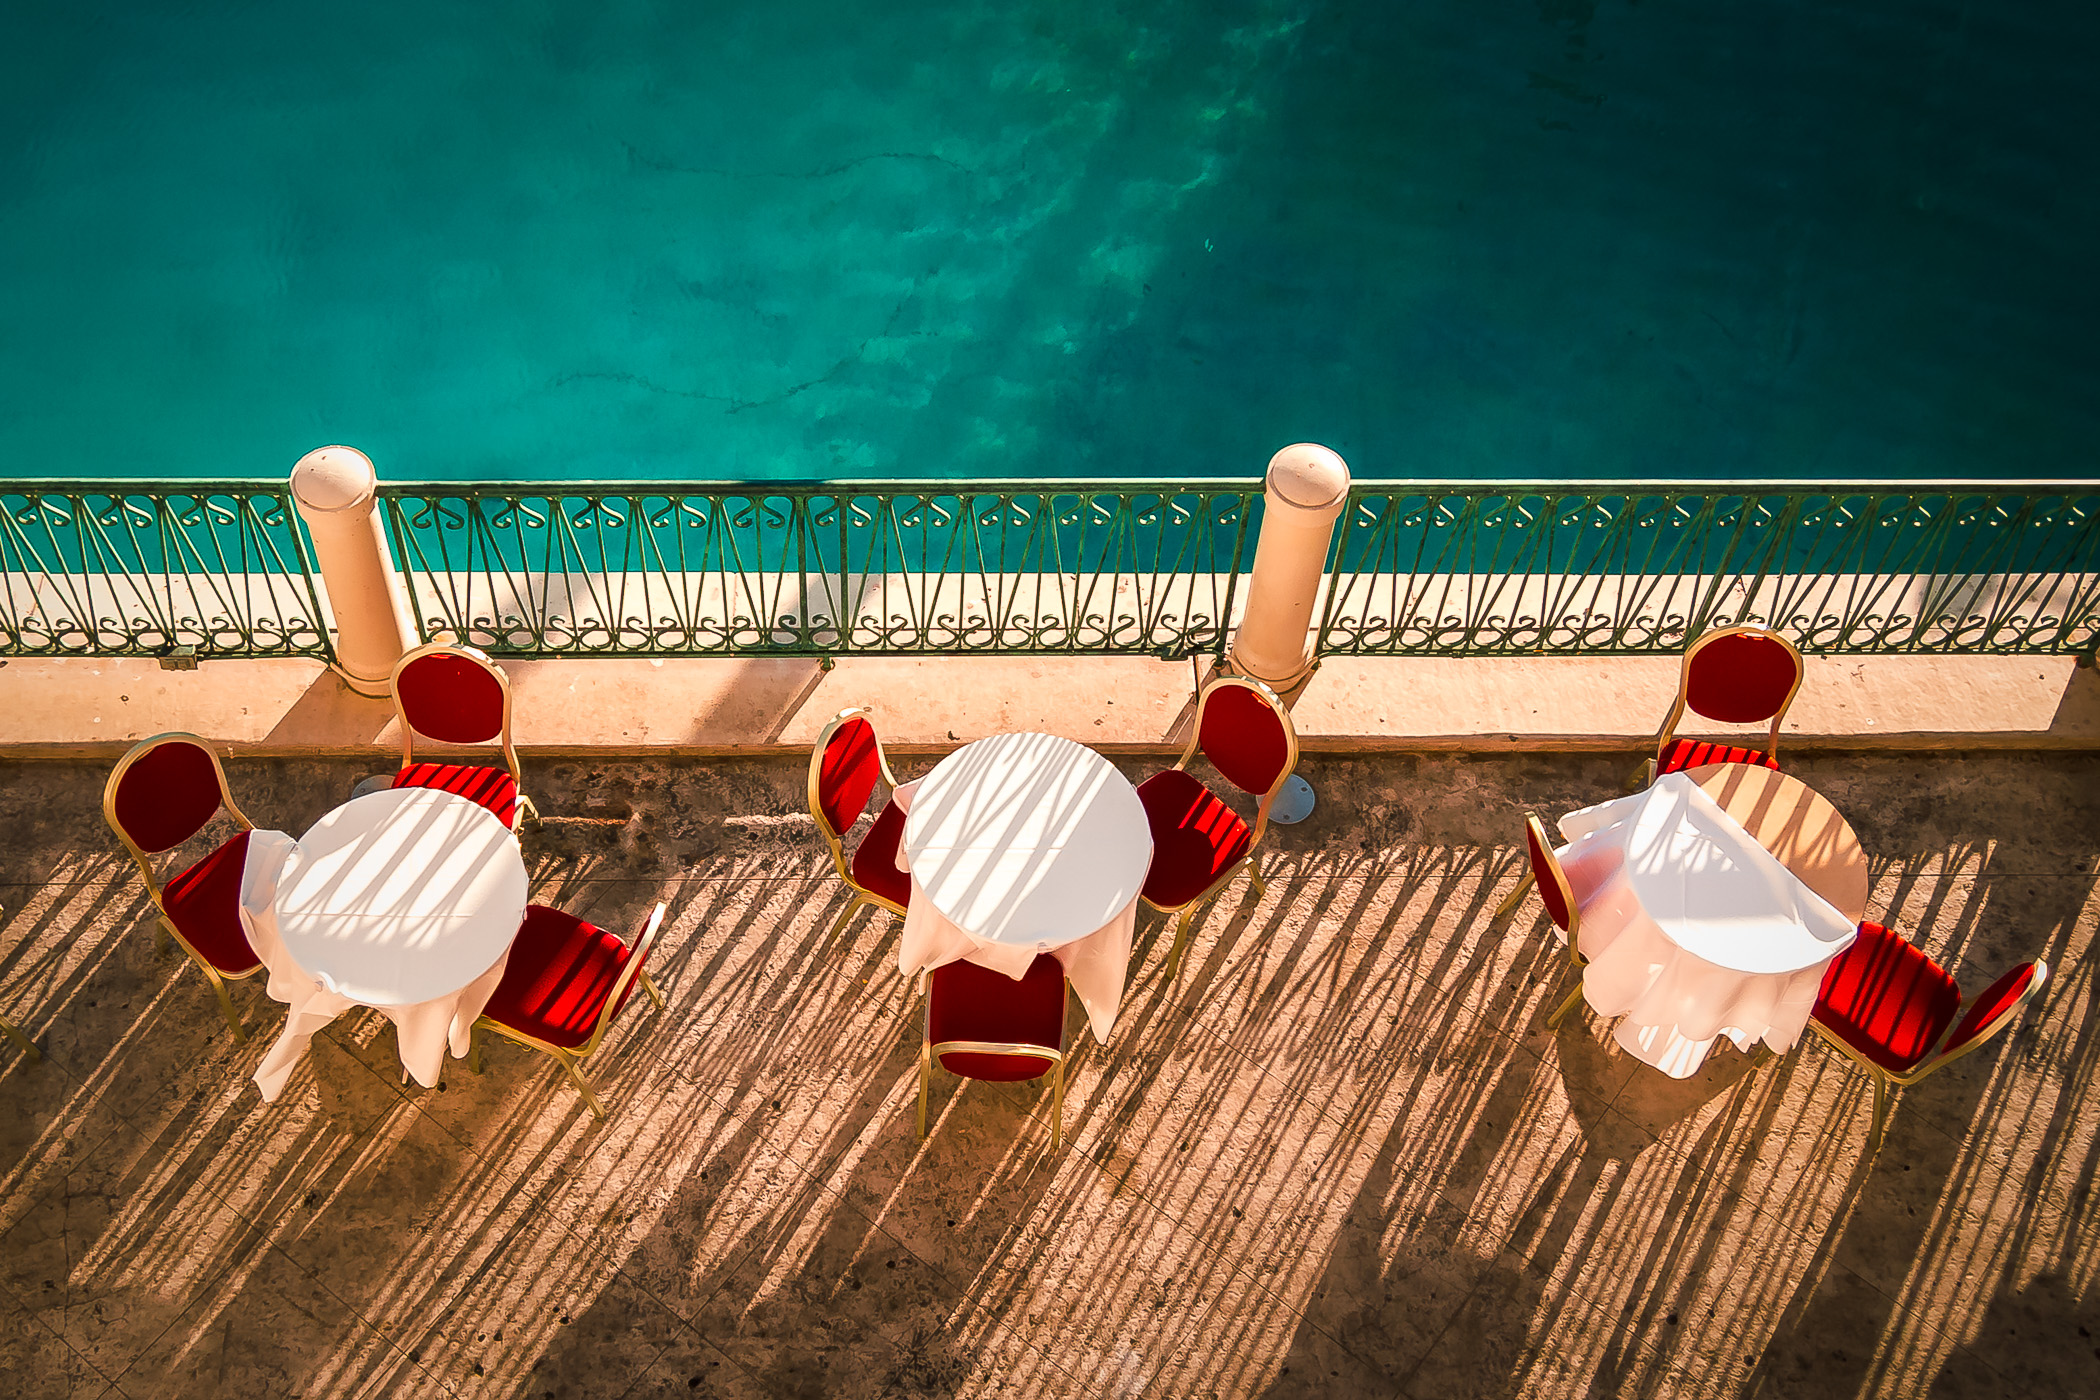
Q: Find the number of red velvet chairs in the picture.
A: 9